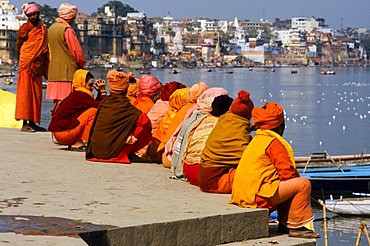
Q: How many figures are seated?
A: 11